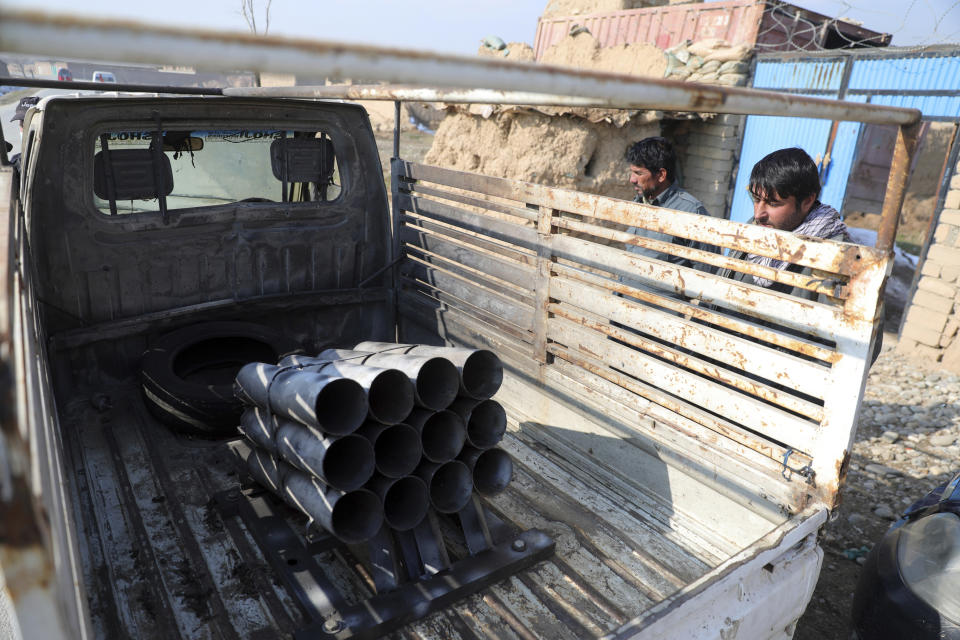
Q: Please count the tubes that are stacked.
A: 12